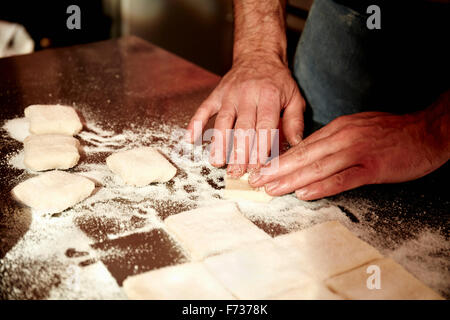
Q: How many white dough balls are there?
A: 4